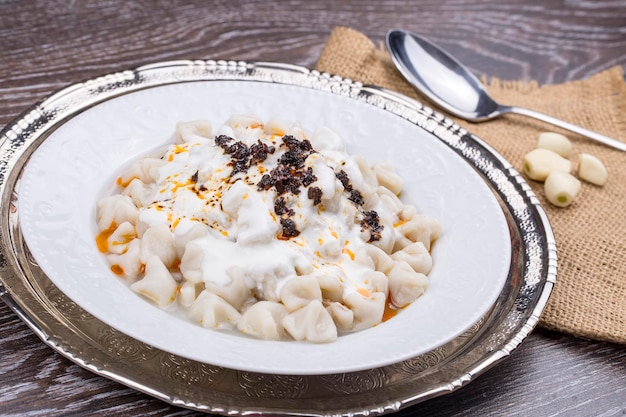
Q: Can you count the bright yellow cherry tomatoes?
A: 0